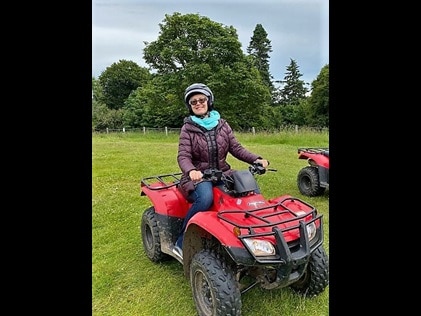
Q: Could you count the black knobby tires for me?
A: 4